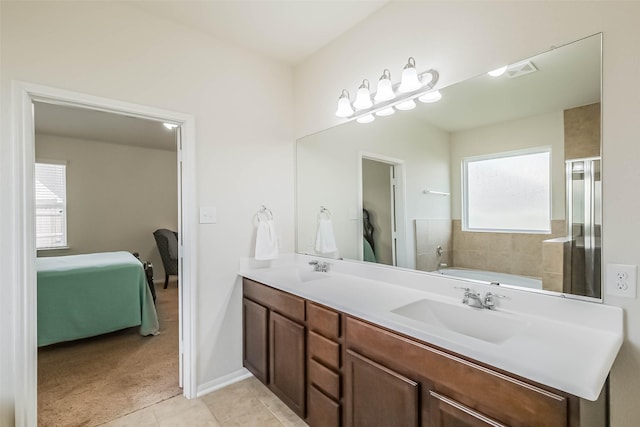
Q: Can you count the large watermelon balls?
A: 0